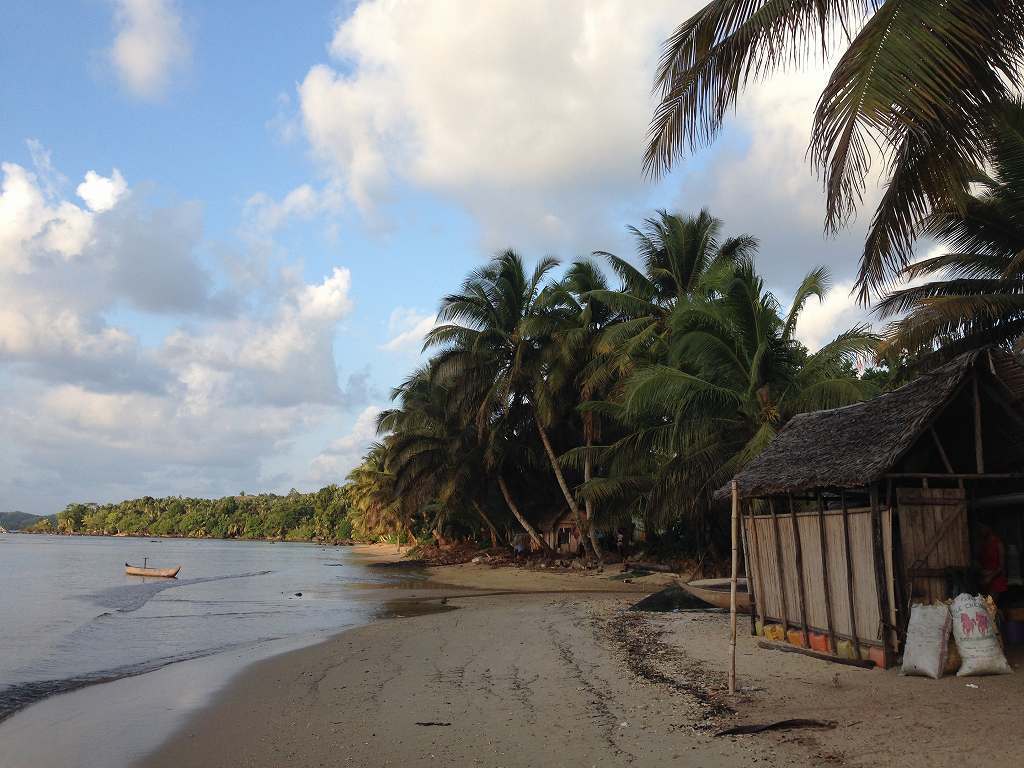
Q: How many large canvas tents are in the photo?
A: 0